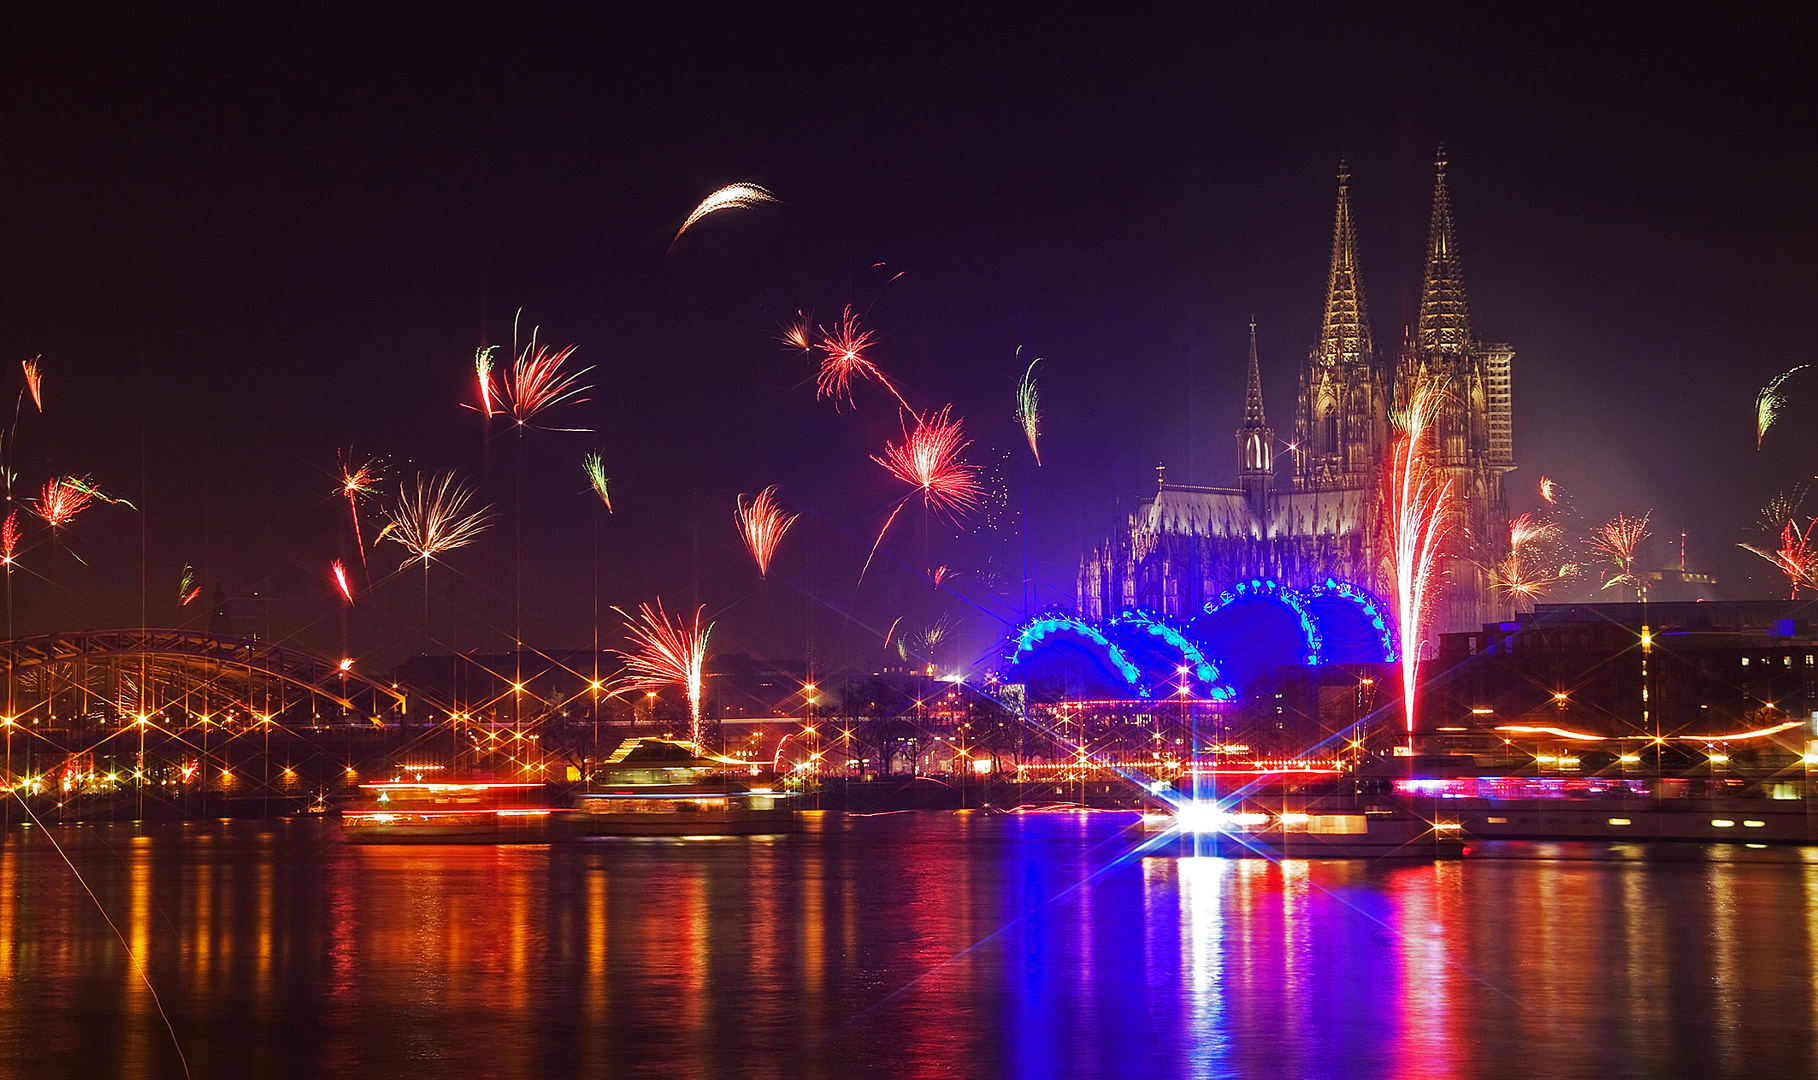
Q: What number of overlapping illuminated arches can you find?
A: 4